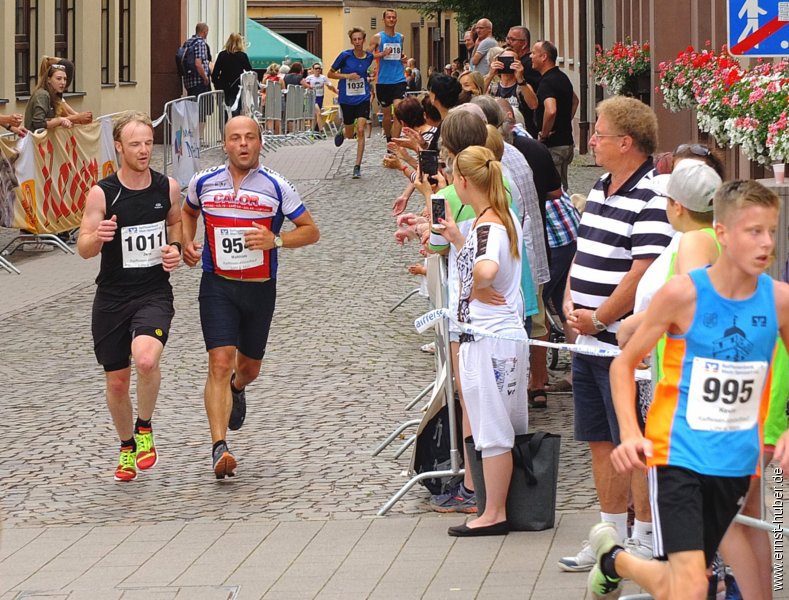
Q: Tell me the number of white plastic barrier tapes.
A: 1